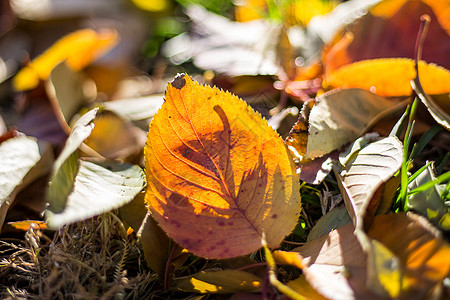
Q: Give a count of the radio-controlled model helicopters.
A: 0